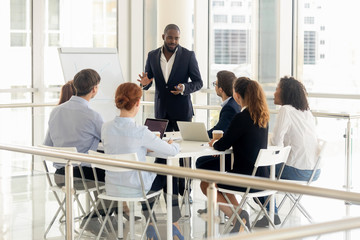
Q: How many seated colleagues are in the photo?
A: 6